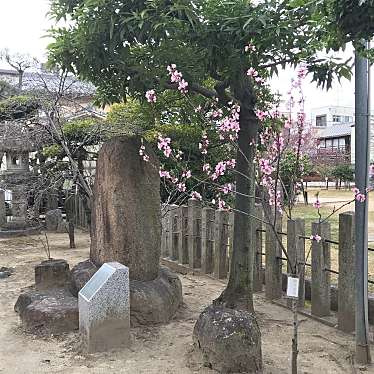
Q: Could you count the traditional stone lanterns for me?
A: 1